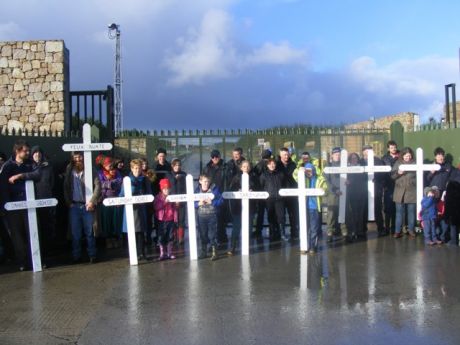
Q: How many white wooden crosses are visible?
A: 9